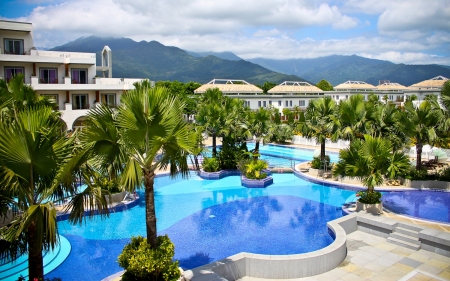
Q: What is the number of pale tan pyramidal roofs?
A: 5